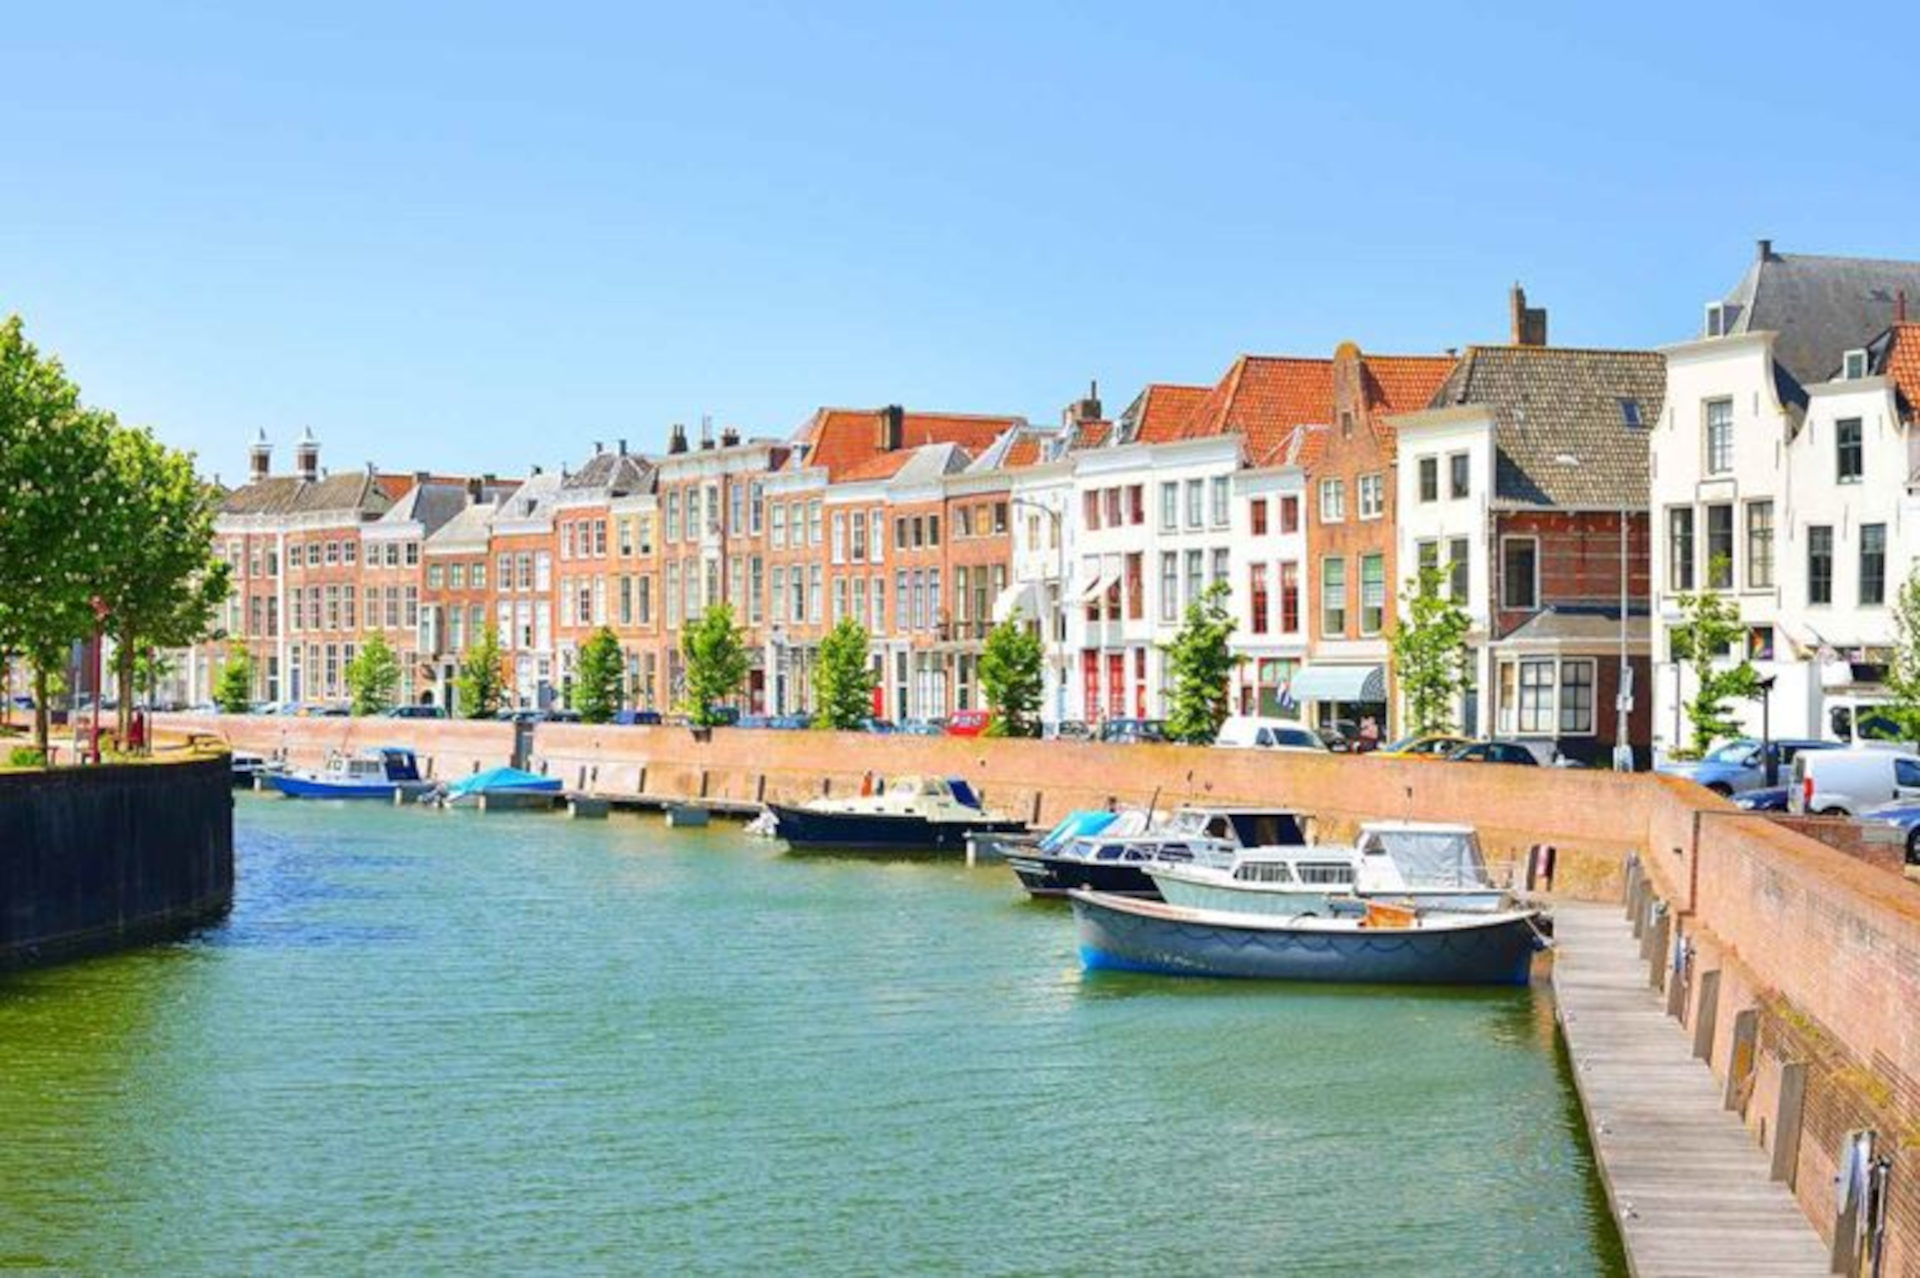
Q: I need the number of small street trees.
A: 11